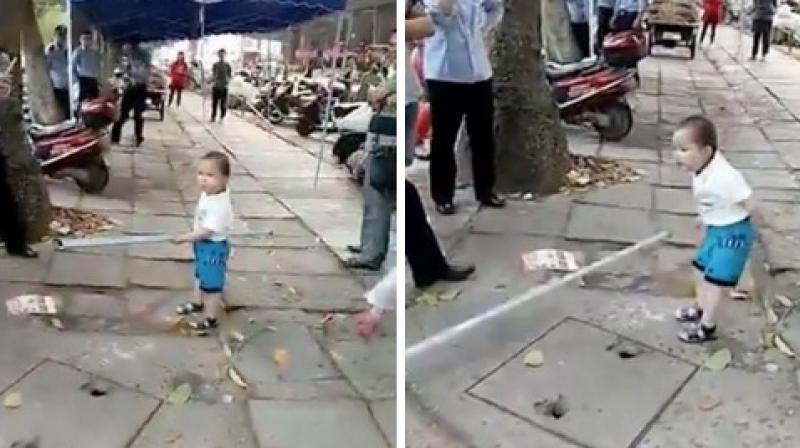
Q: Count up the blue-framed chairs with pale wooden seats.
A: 0